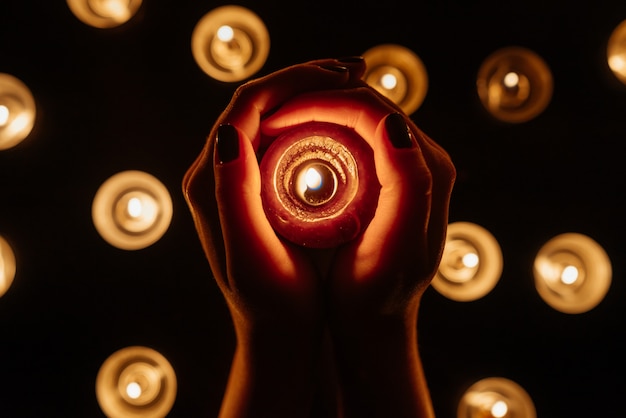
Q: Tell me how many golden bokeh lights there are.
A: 12